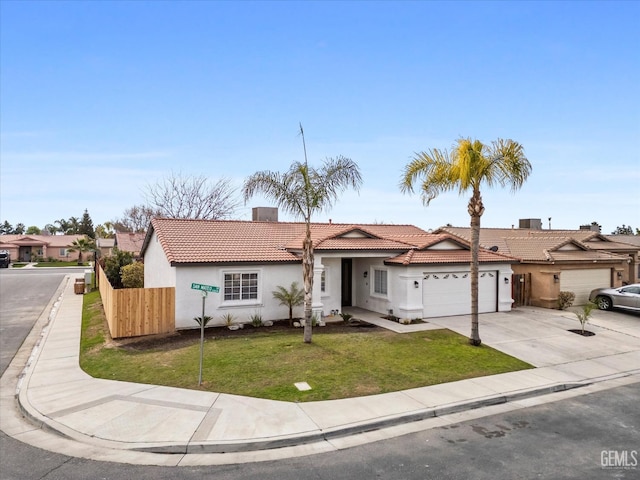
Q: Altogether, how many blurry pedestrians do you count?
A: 0